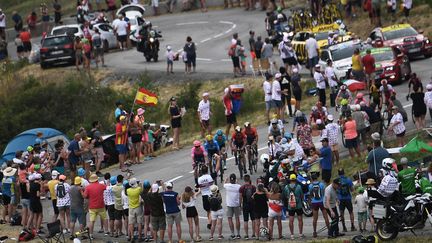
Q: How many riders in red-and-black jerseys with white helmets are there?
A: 2